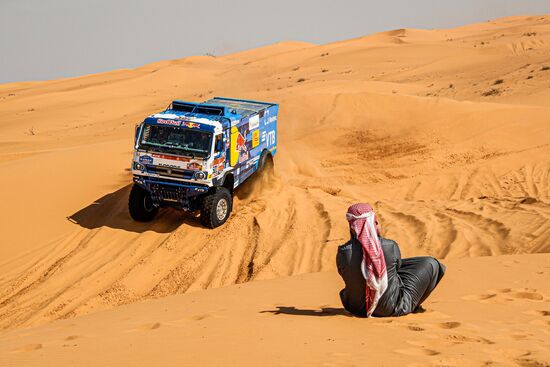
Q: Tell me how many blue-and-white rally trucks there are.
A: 1